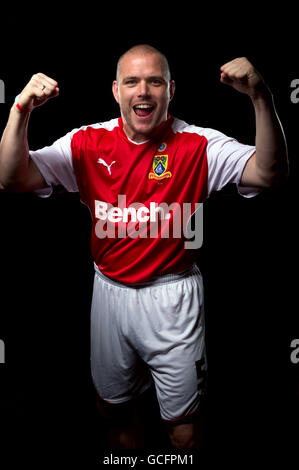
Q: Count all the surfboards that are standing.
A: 0